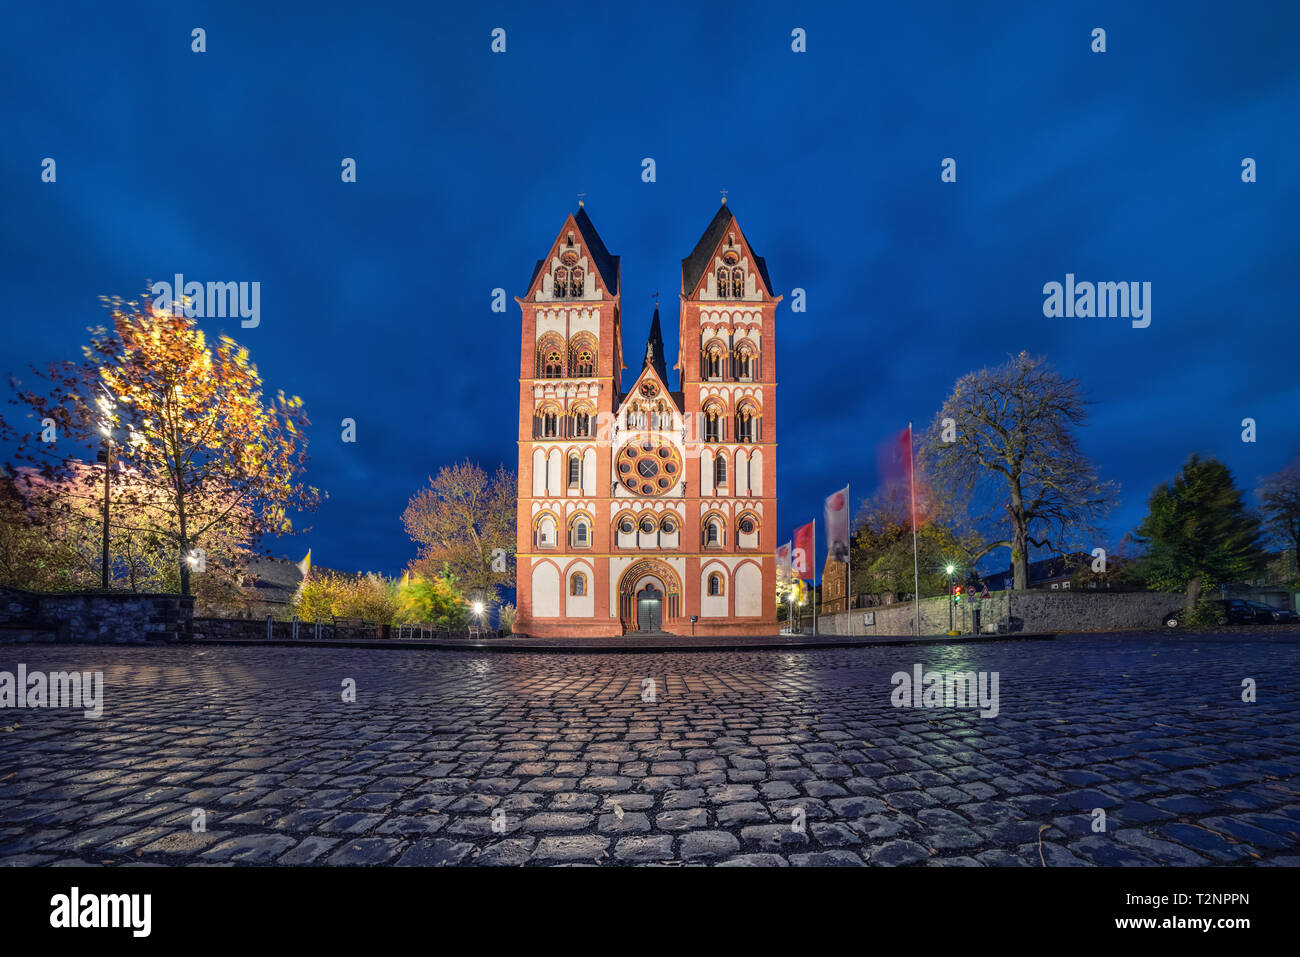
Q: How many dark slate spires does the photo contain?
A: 3